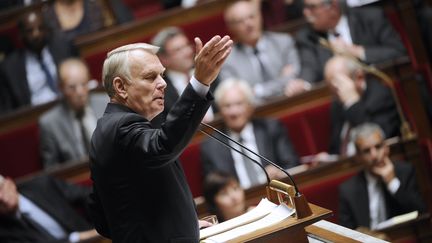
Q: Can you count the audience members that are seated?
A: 11